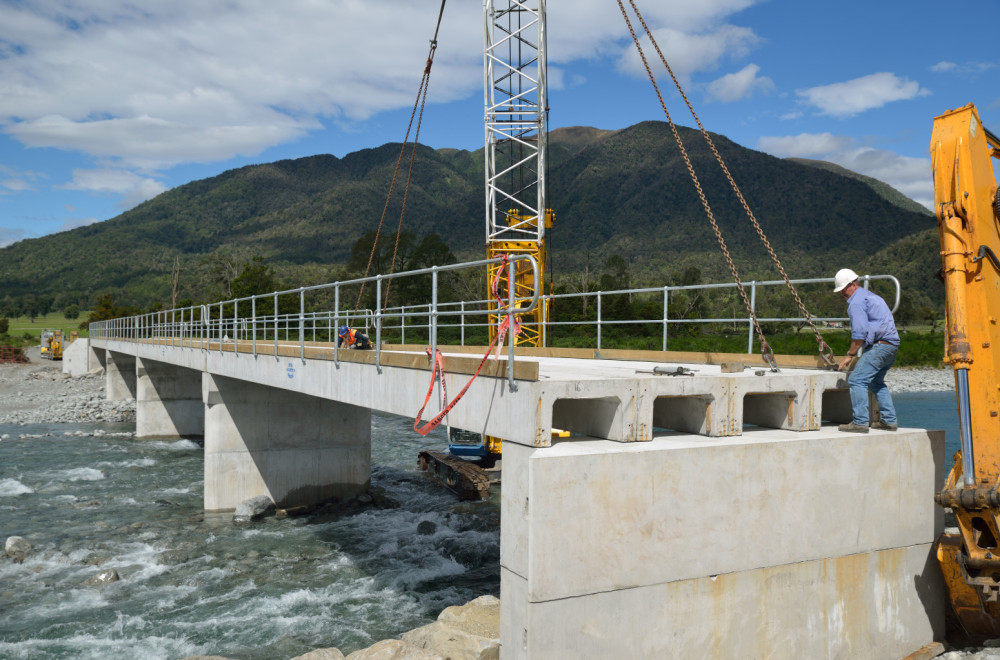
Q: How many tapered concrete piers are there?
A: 3